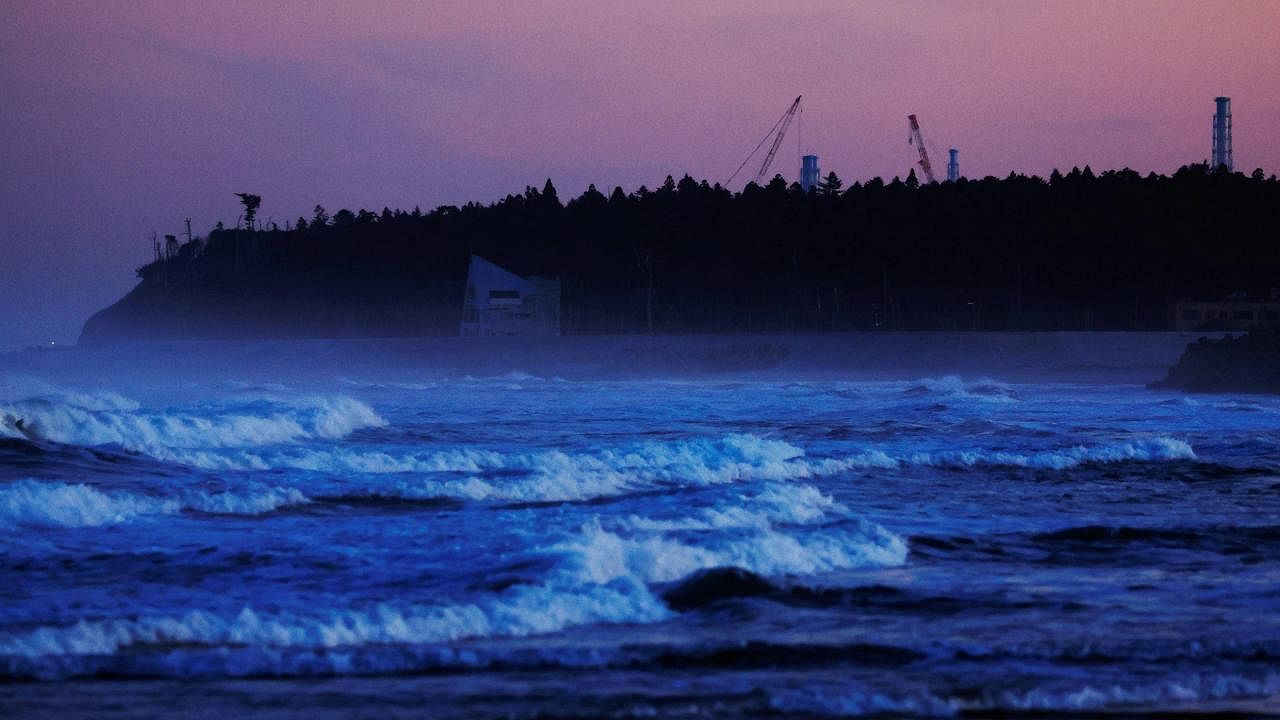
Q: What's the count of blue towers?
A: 3